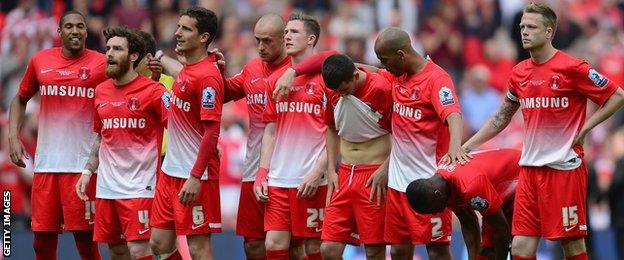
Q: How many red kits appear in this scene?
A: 9